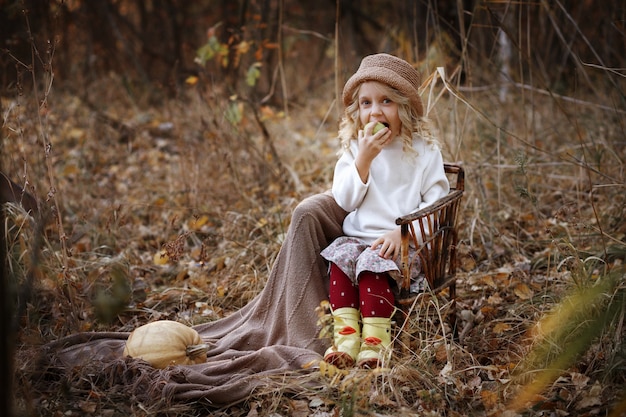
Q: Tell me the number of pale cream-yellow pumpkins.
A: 1